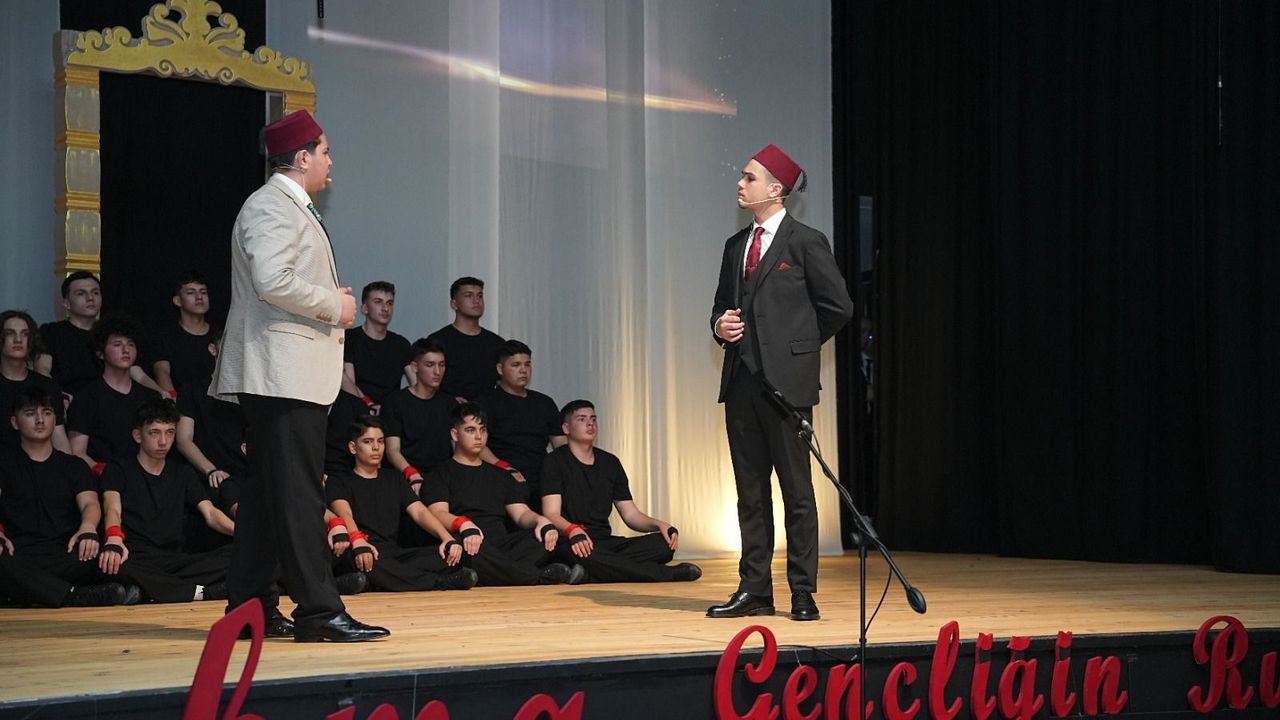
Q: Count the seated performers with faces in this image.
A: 13